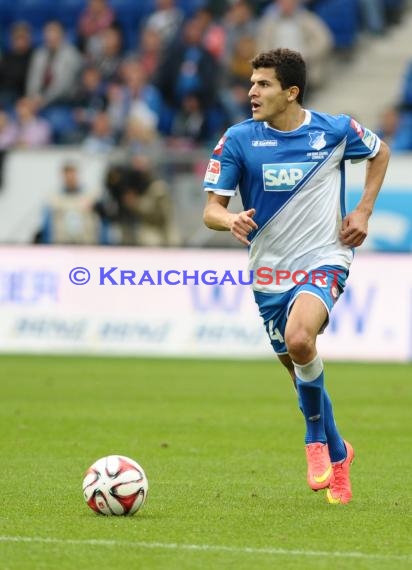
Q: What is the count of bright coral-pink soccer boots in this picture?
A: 2